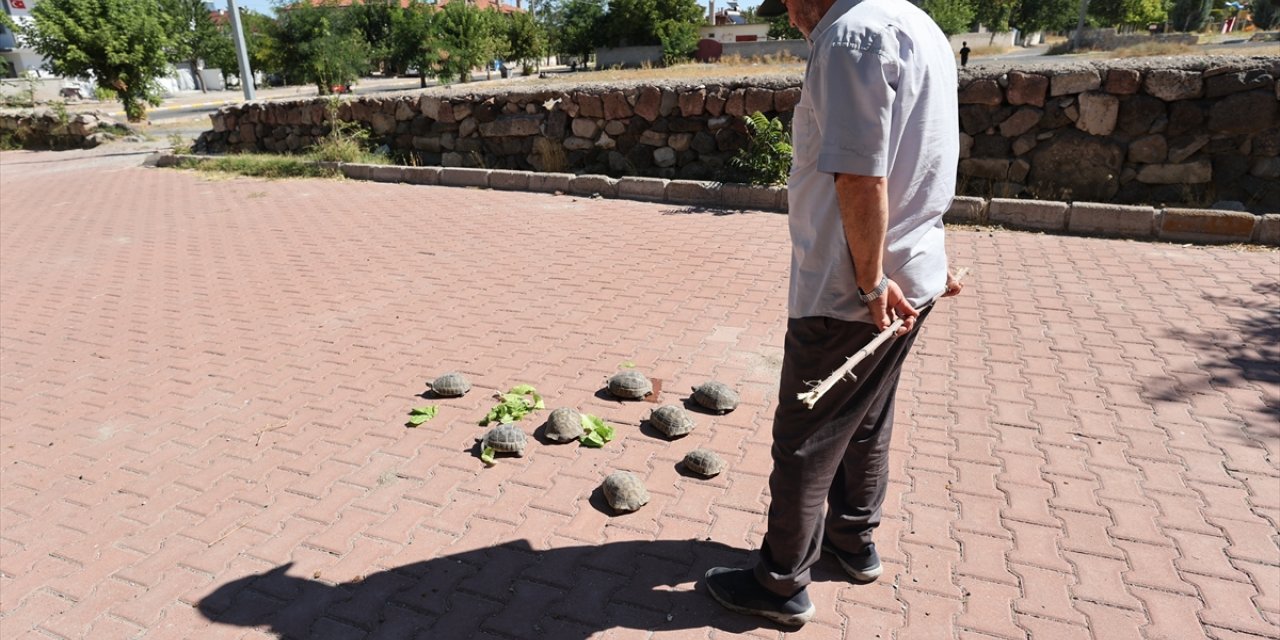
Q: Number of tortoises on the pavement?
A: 8